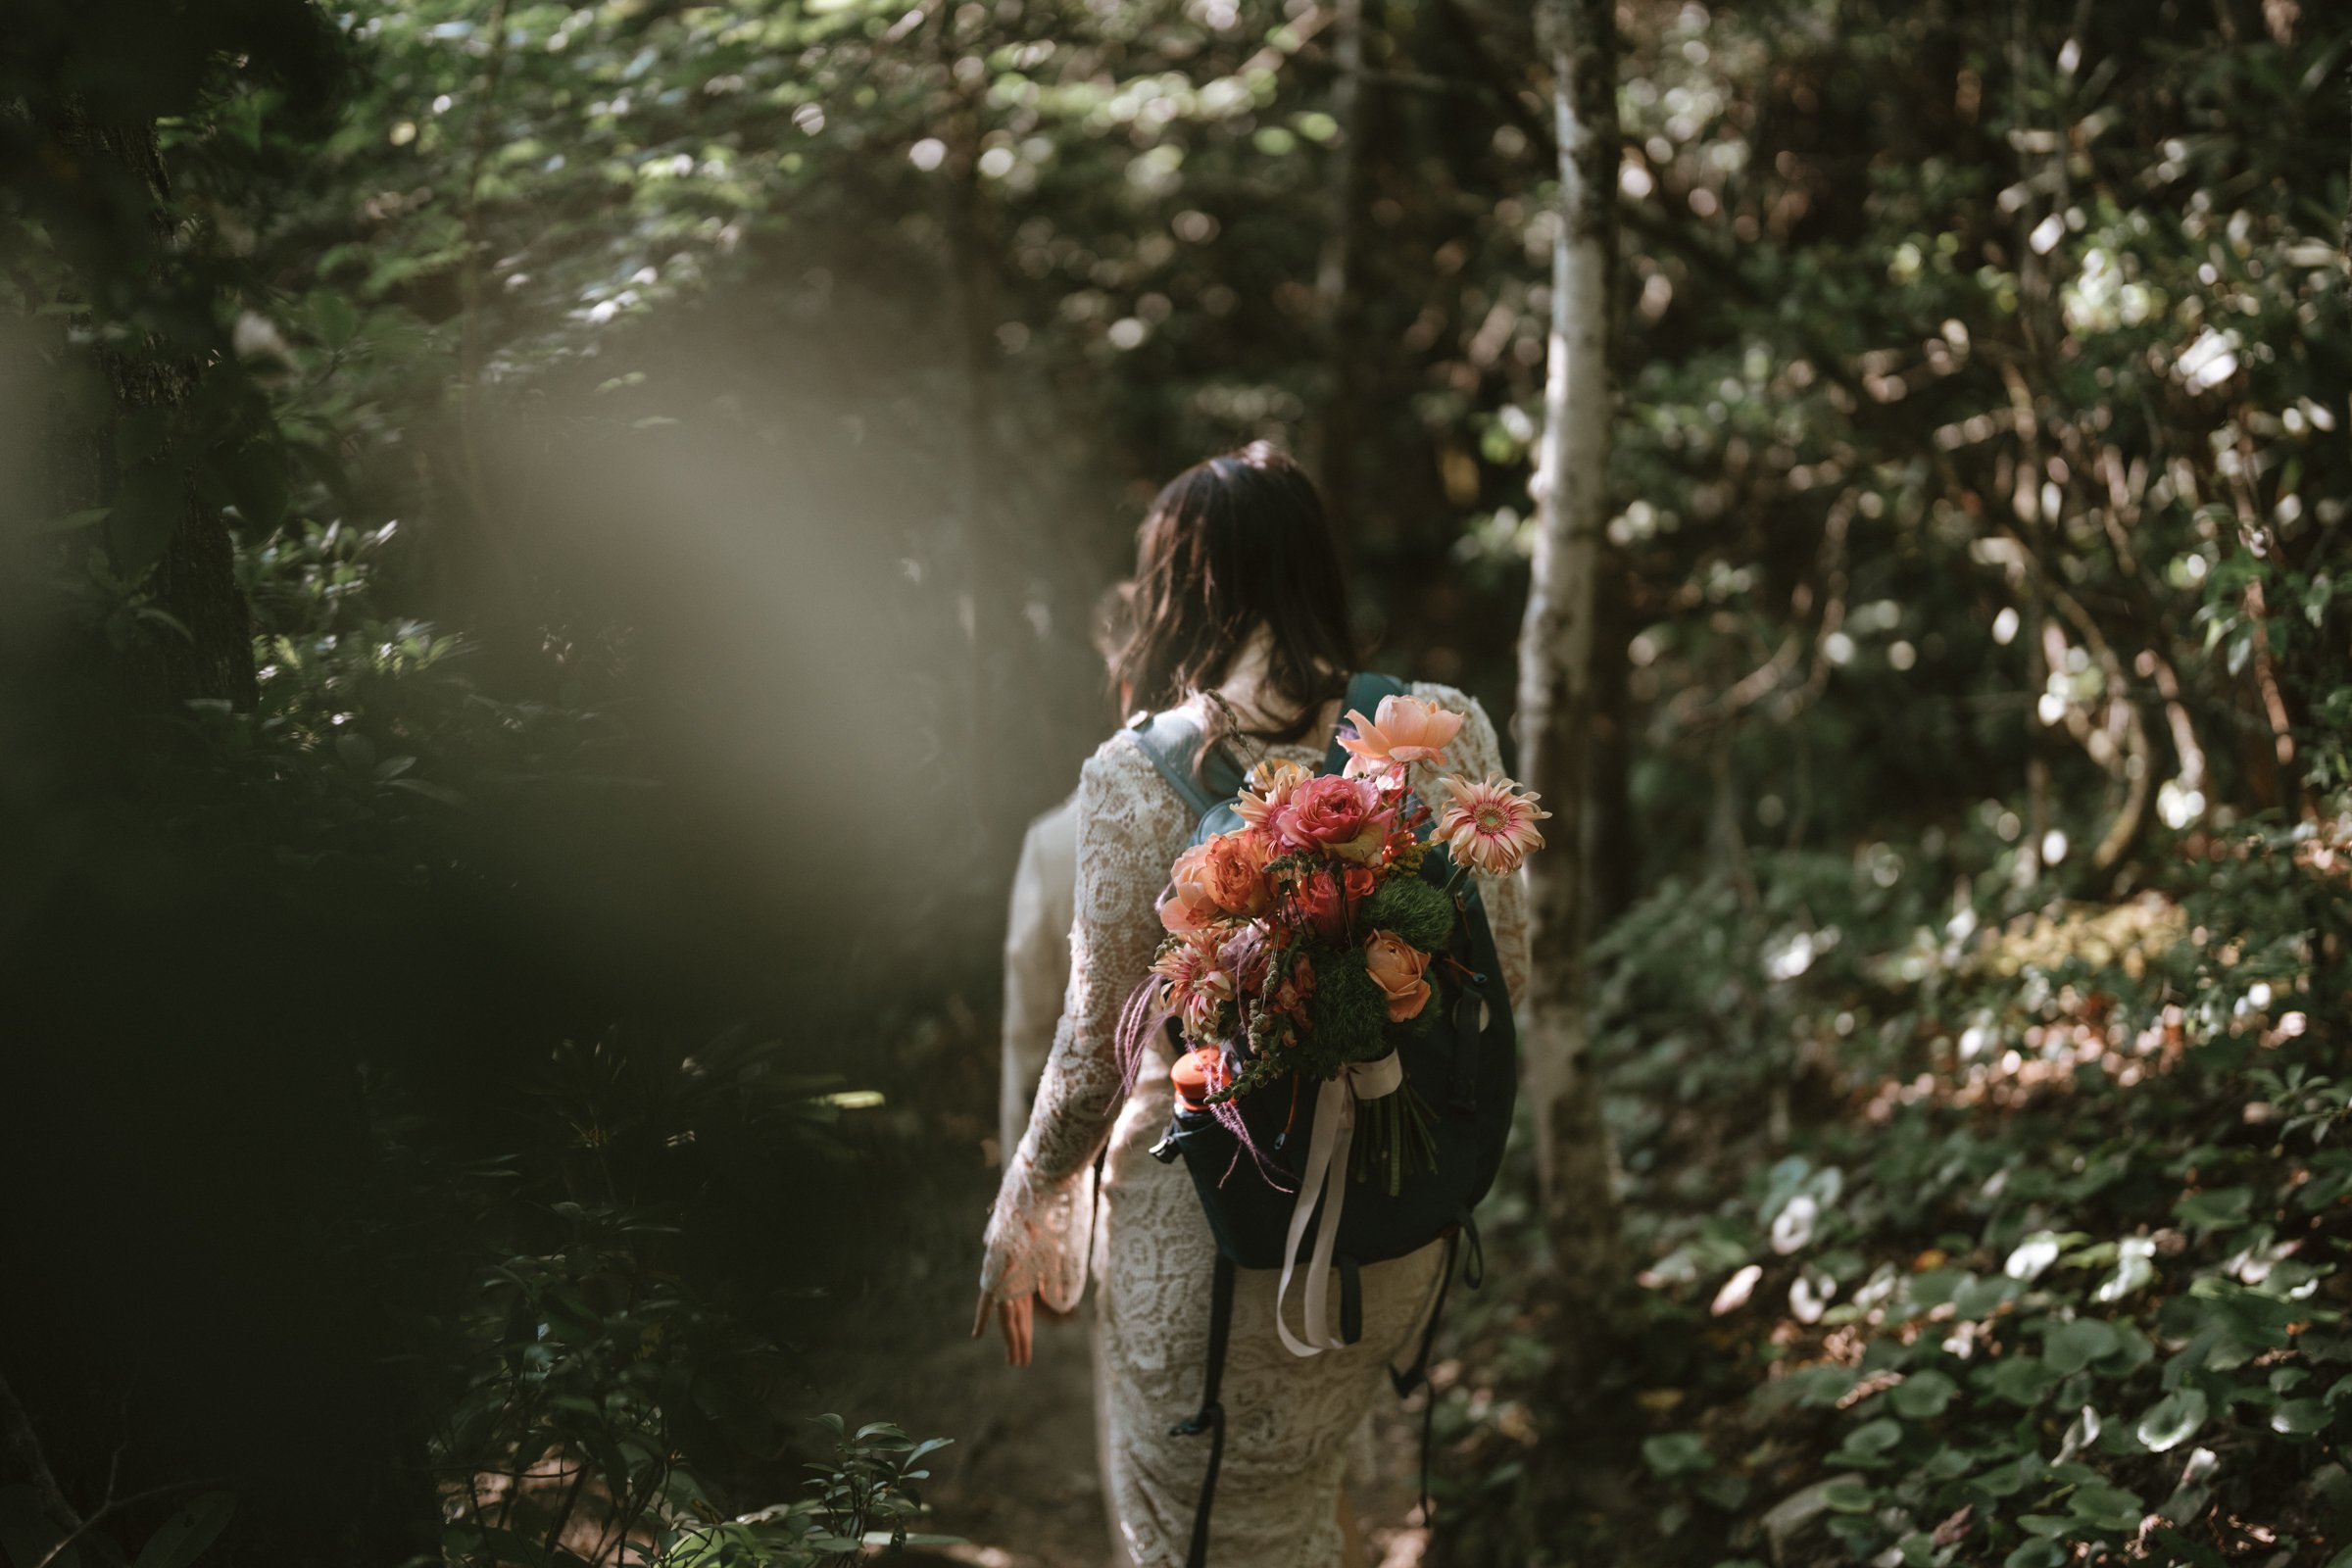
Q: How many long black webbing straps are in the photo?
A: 2